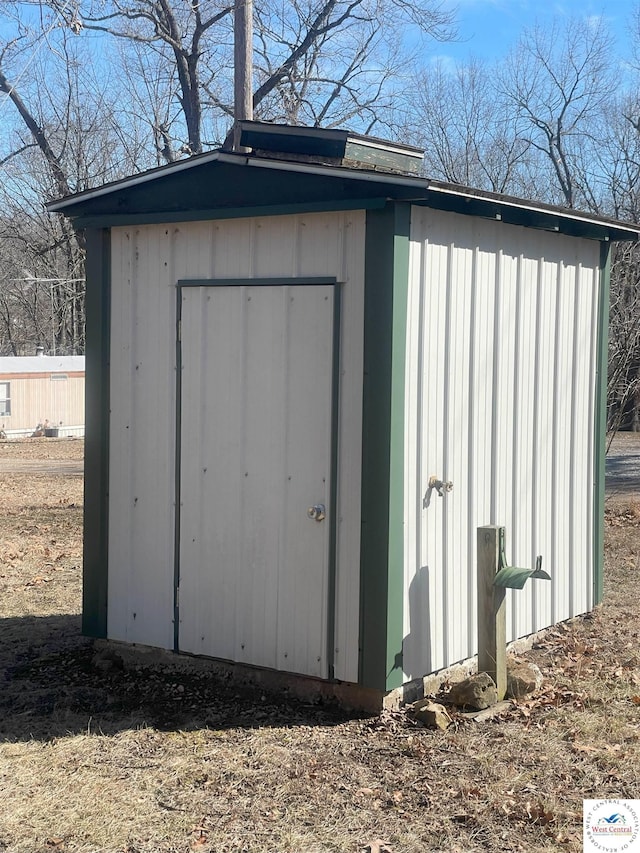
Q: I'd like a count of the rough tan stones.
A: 3